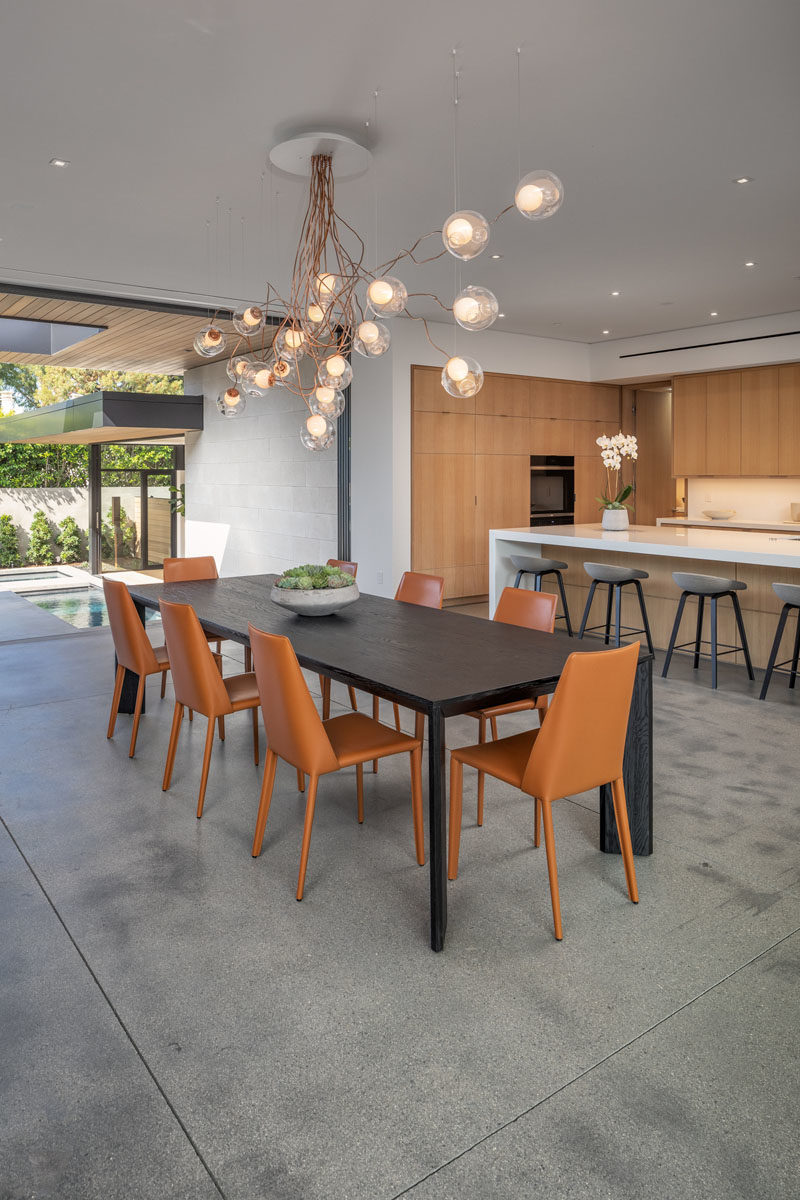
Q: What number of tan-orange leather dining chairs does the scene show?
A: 8